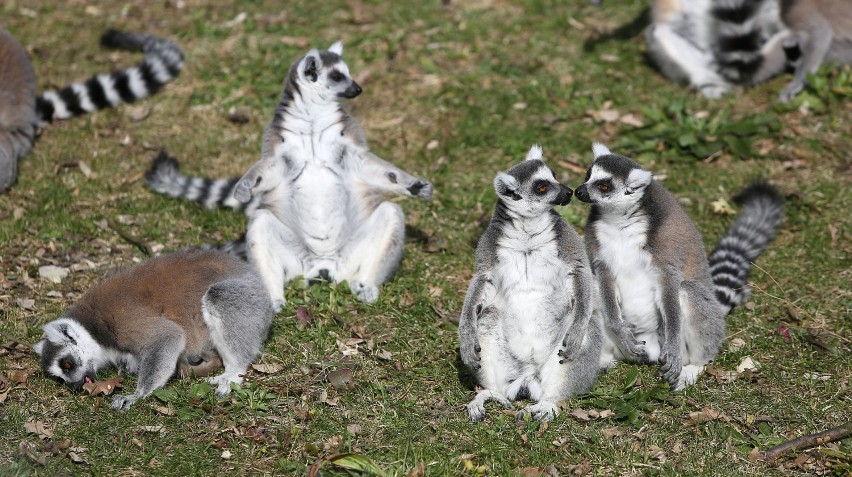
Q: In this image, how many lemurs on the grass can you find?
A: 7